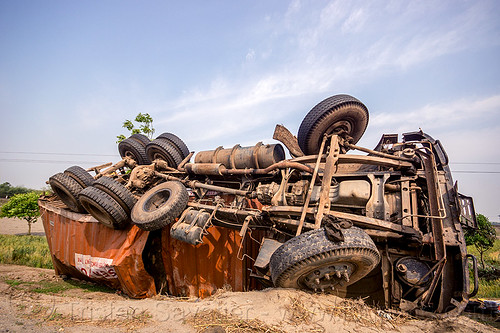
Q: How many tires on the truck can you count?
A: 11